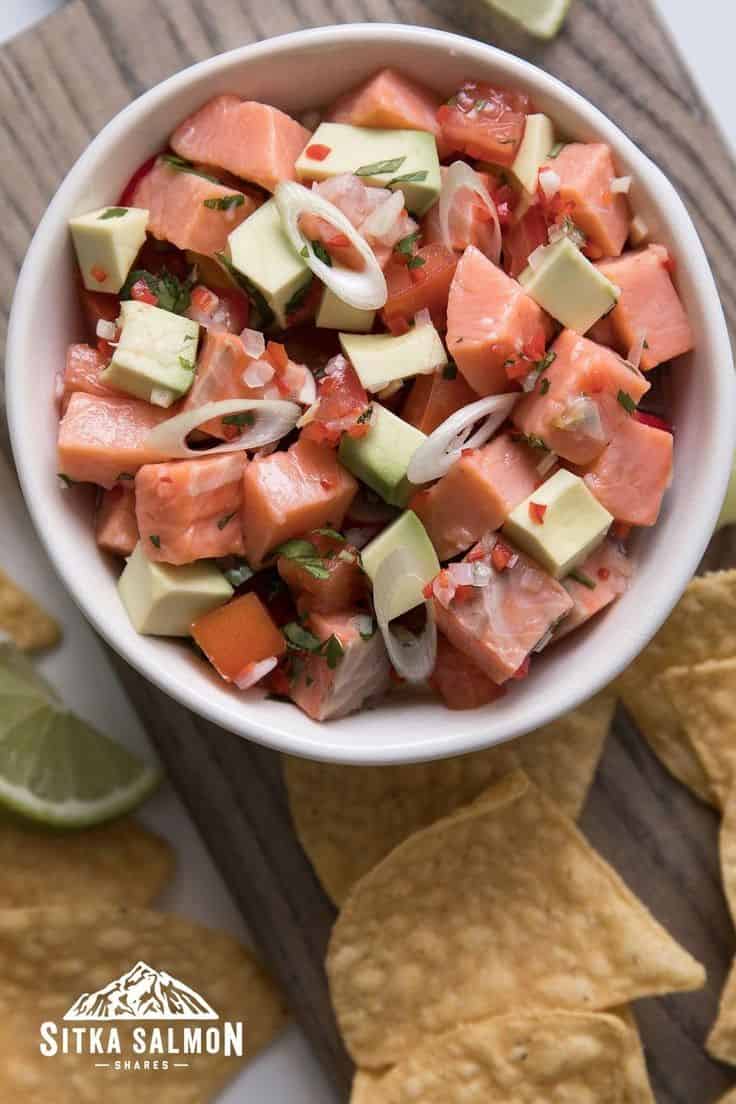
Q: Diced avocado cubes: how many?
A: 12